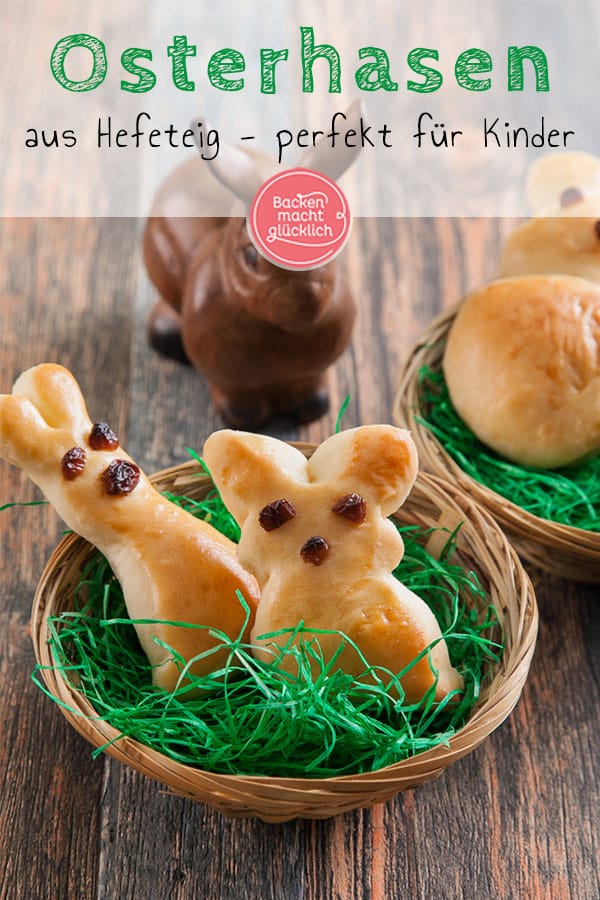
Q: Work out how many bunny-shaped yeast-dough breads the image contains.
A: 3